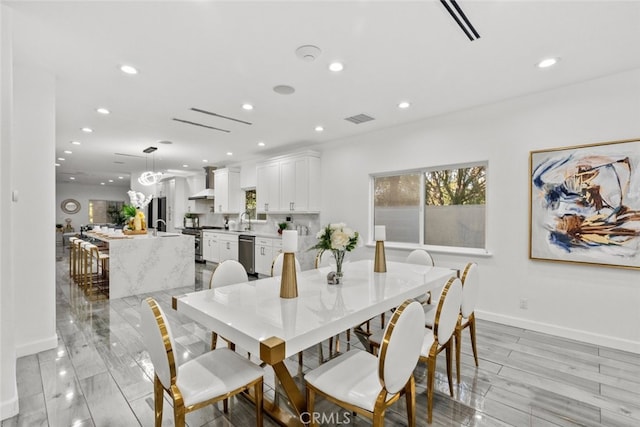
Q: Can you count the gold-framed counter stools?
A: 4